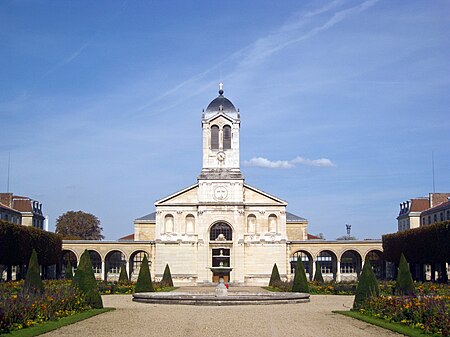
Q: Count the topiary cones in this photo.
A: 11